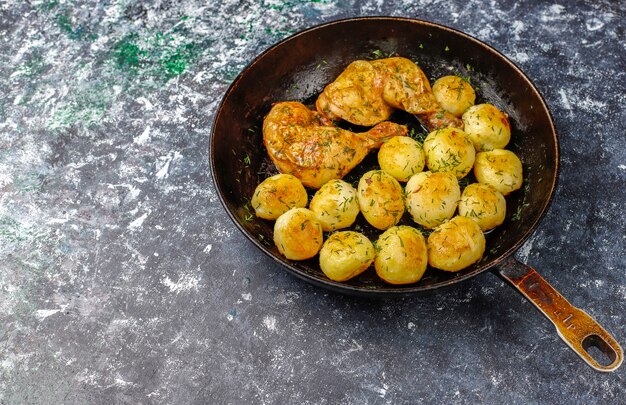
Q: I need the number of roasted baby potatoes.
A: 14